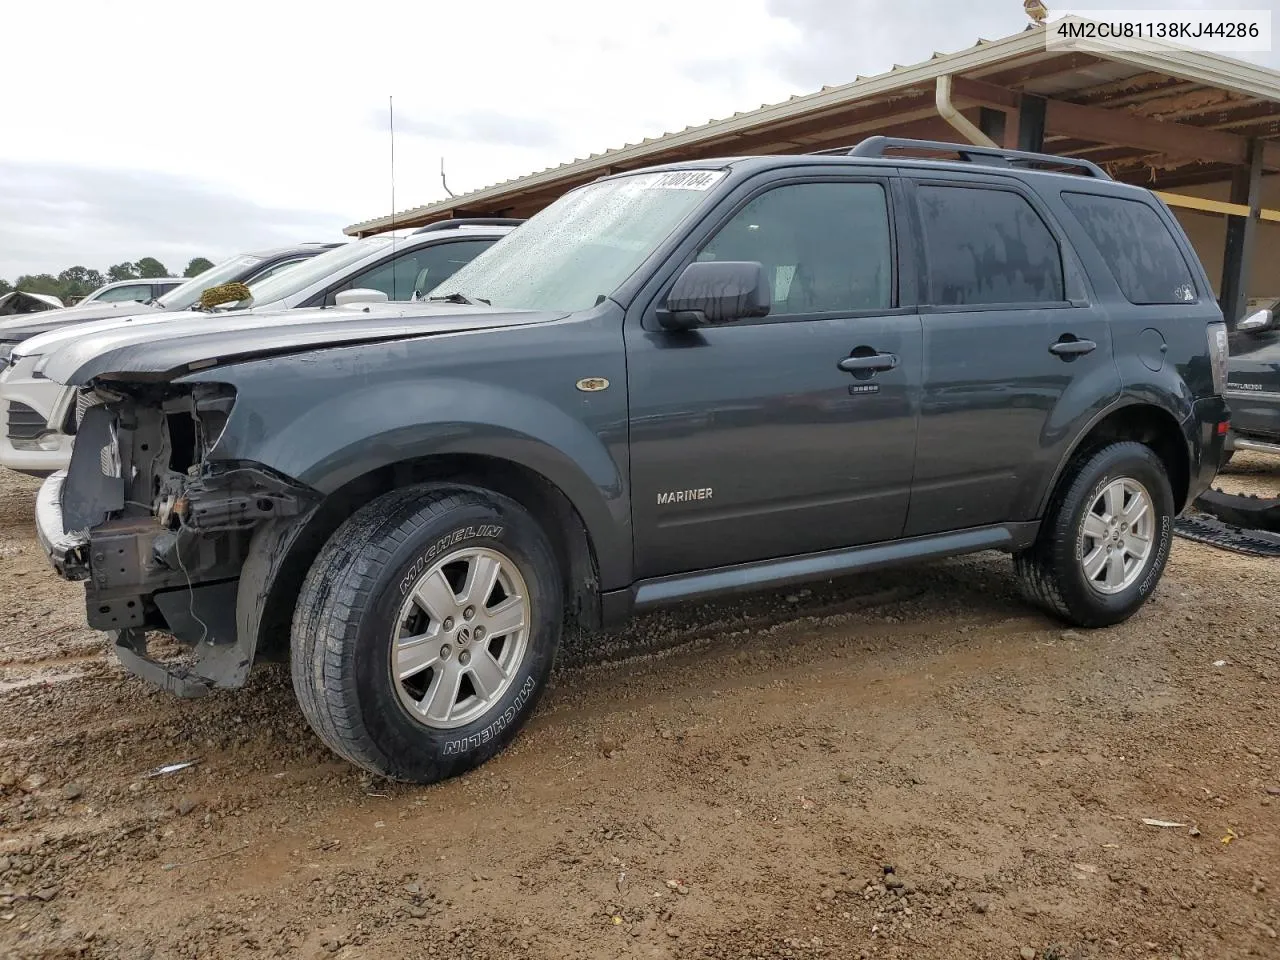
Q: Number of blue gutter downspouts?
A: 0